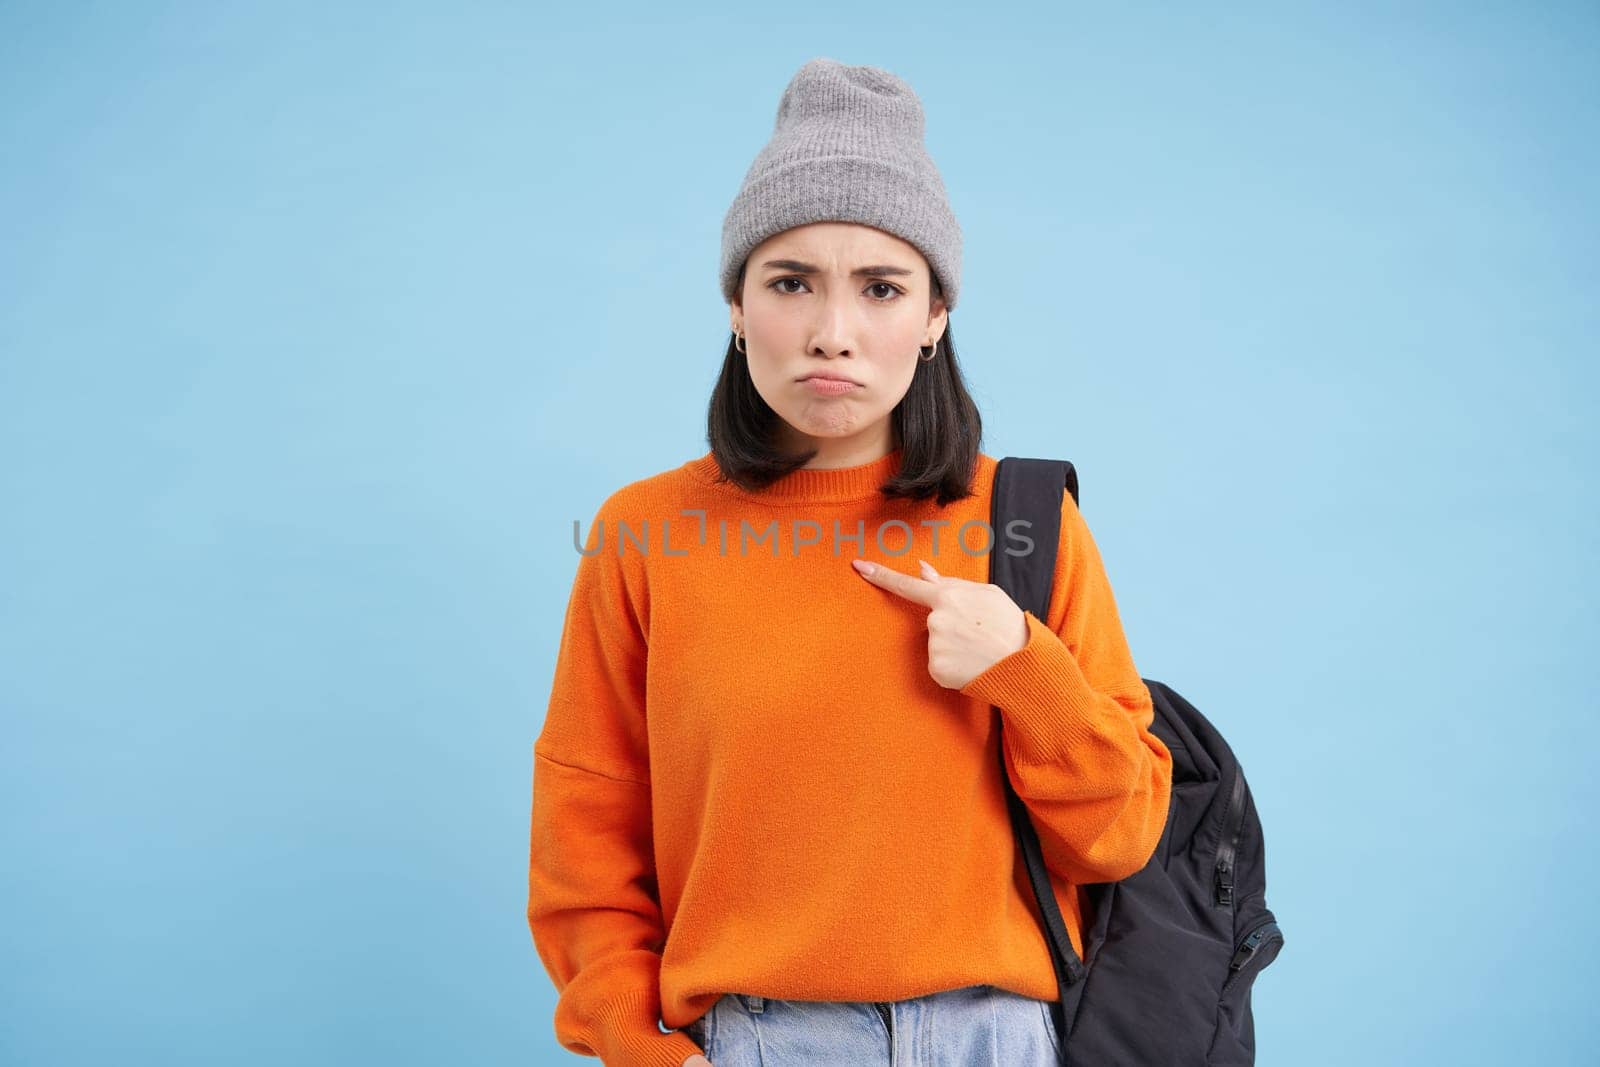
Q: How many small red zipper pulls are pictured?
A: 0